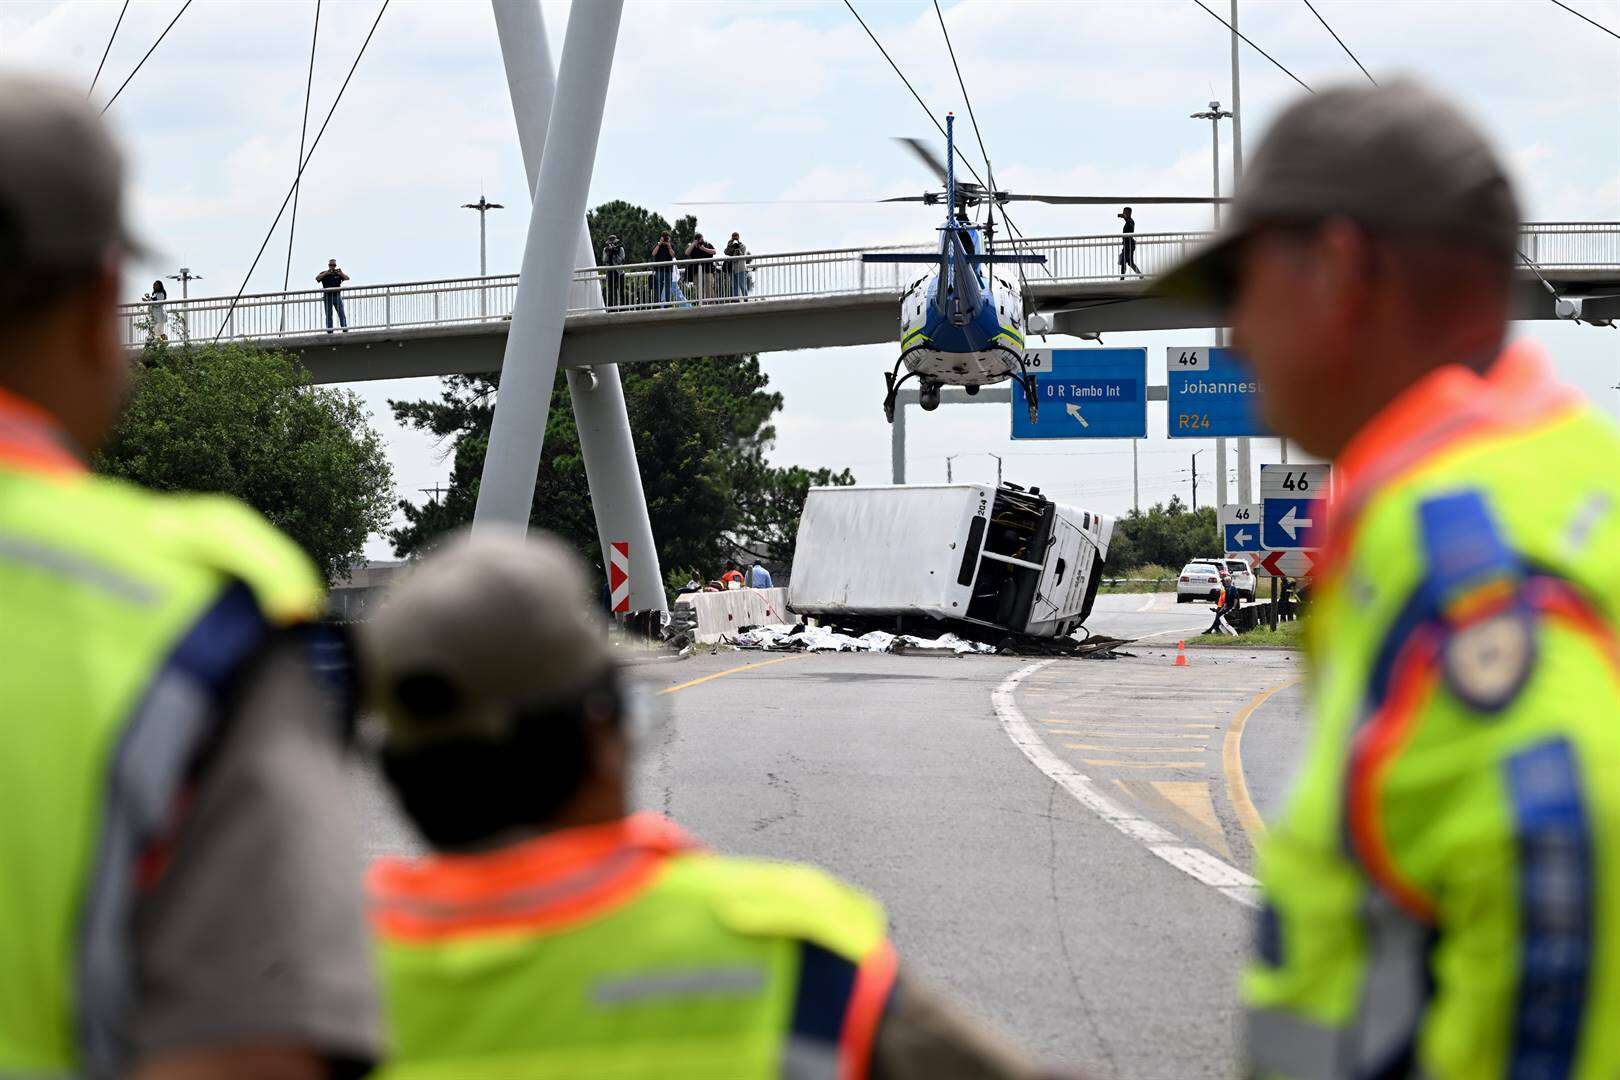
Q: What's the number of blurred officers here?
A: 3